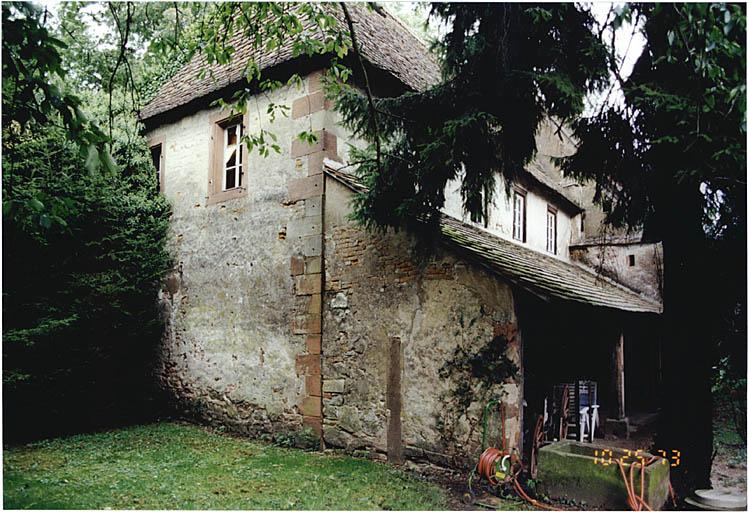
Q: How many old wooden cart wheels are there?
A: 2